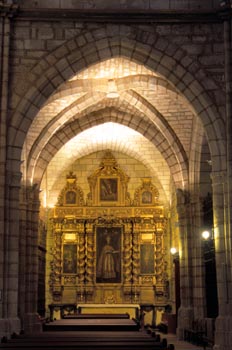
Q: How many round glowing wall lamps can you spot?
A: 2